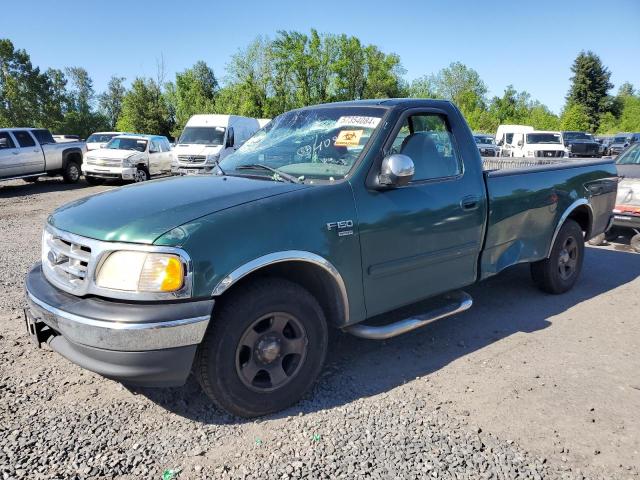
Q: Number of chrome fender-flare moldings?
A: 2